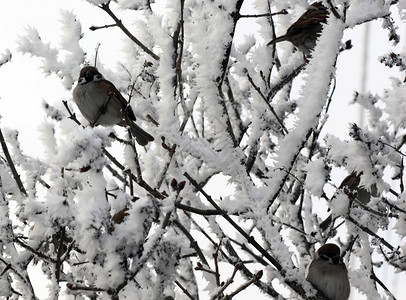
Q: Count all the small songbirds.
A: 4